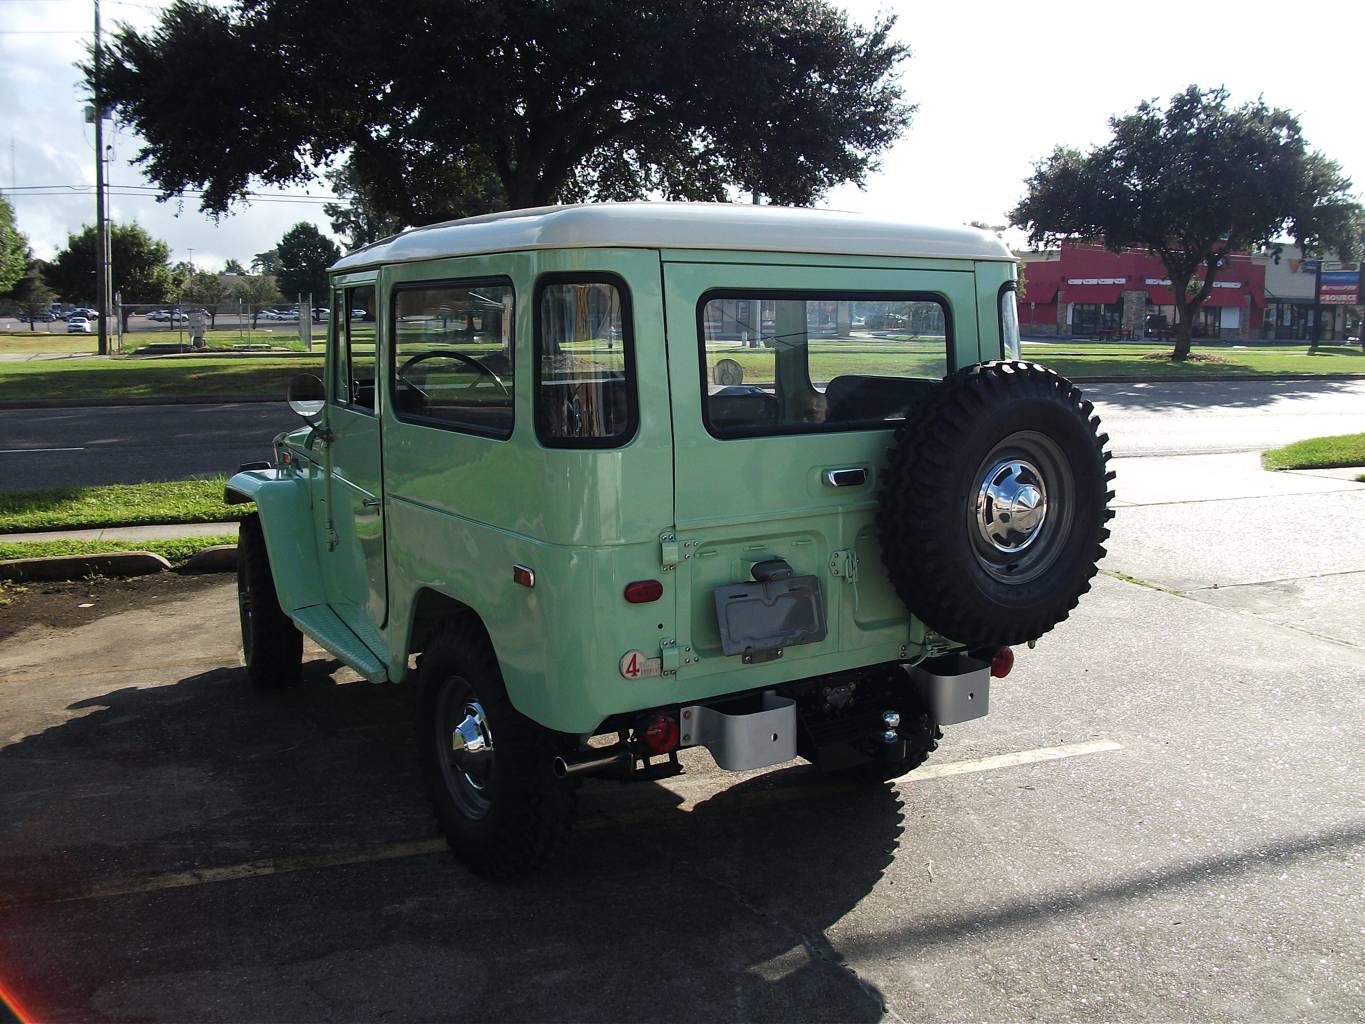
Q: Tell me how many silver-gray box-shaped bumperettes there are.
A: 2